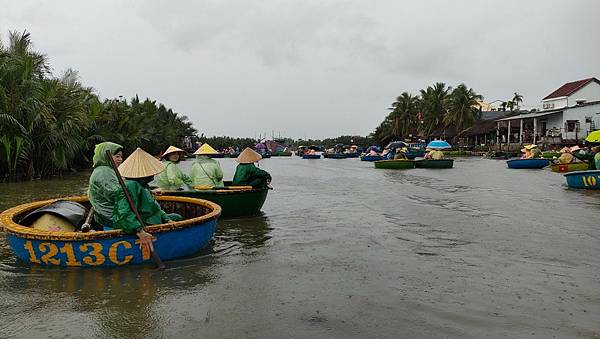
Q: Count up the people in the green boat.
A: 3